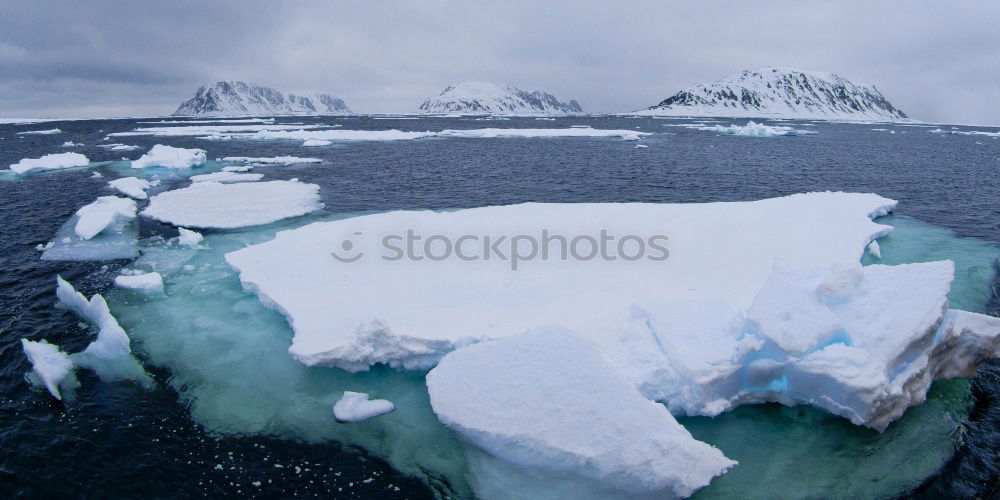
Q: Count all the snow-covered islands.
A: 3